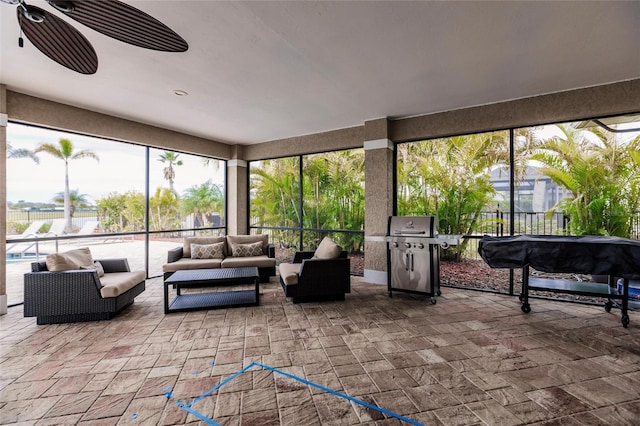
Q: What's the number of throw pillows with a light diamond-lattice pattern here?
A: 2